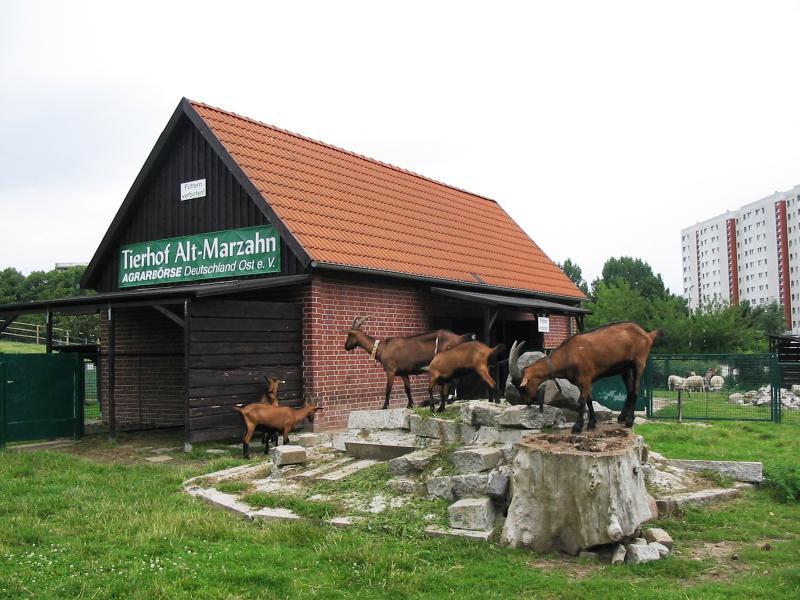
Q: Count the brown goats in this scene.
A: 5